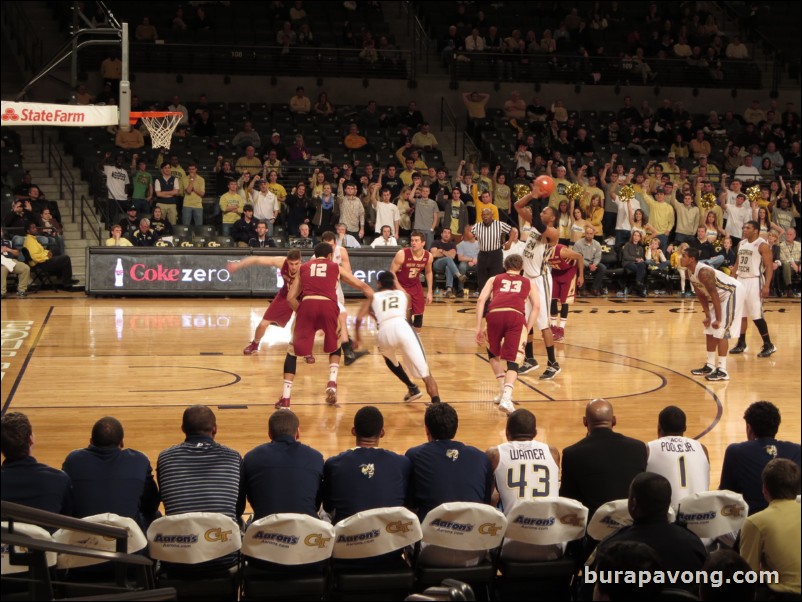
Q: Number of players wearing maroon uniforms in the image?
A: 5